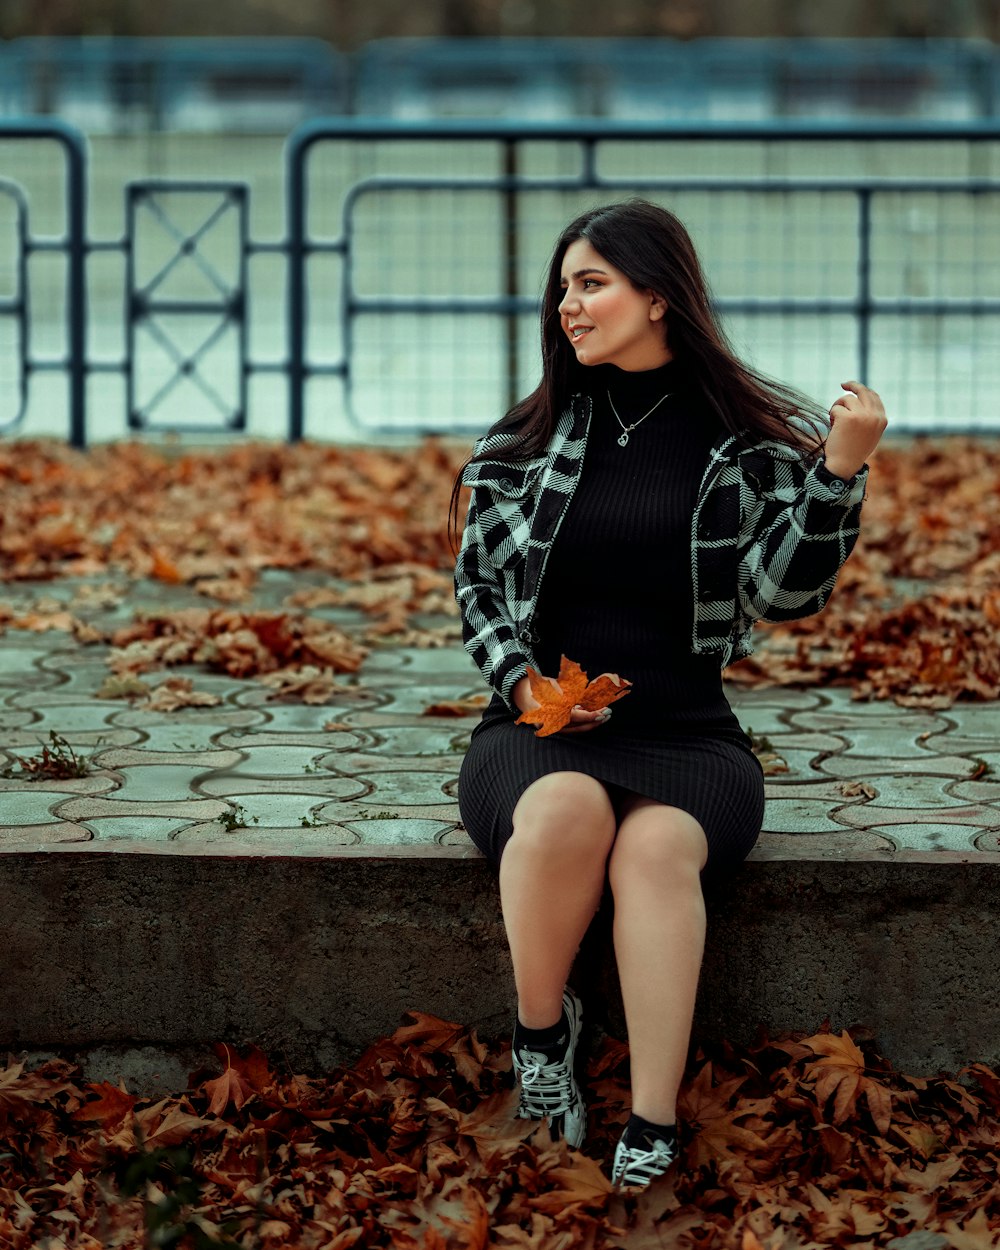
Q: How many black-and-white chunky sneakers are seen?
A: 2